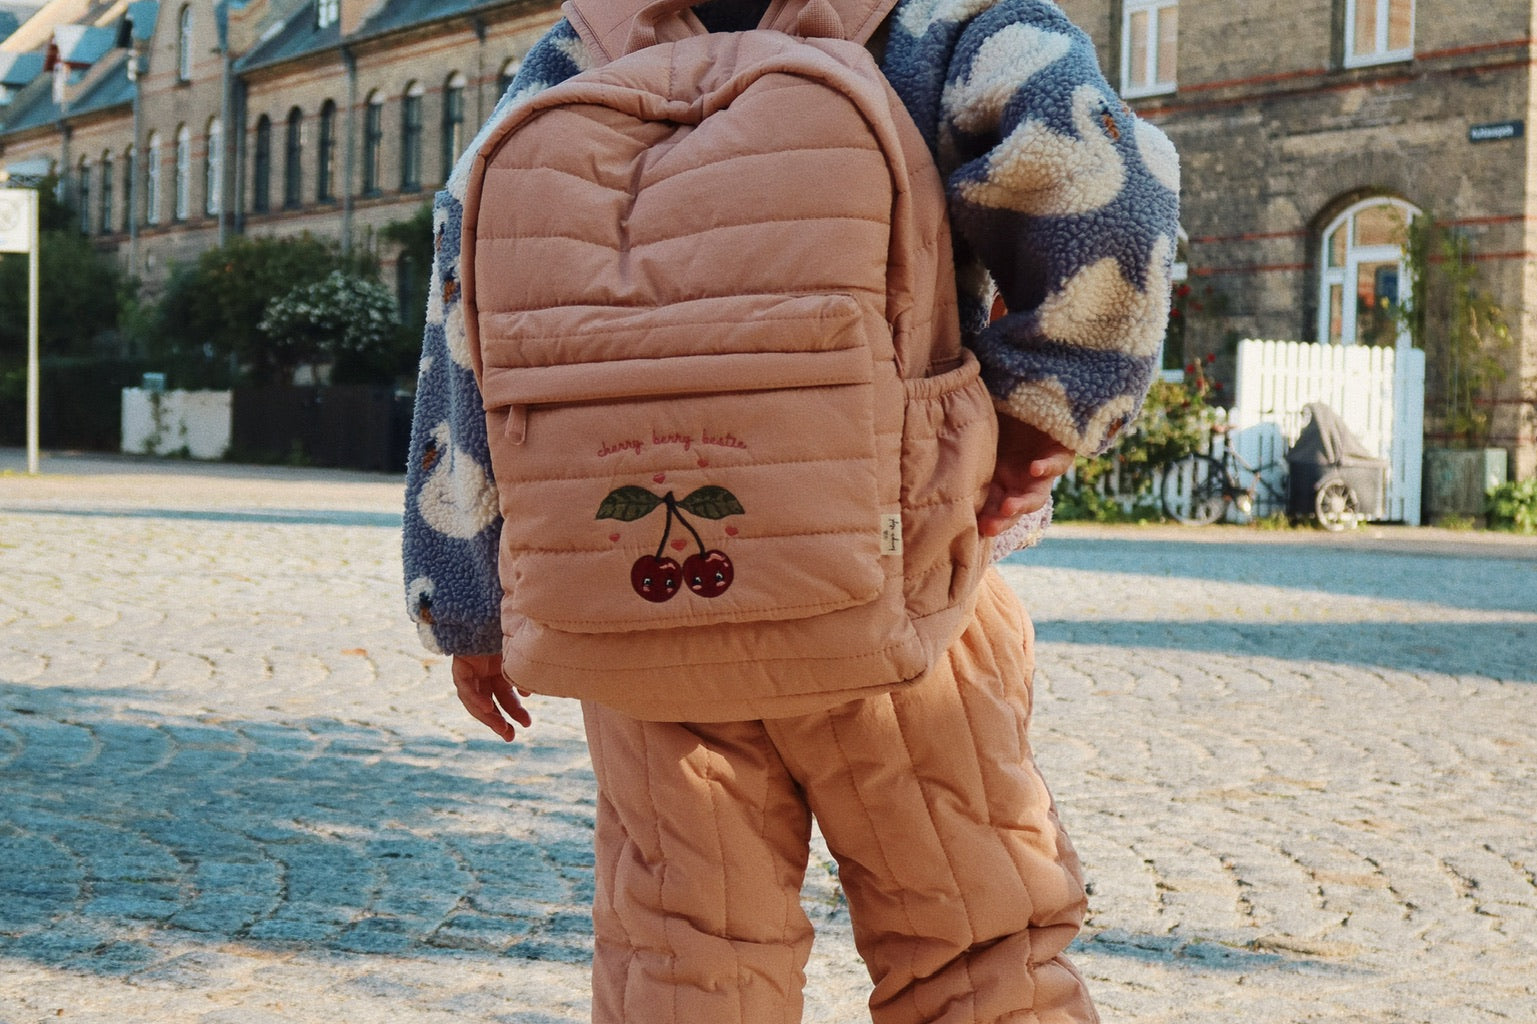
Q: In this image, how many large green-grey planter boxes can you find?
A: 1